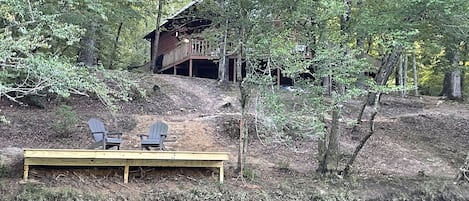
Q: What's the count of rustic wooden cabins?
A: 1